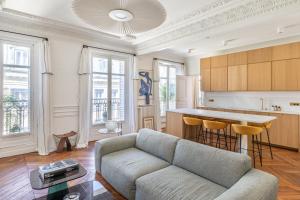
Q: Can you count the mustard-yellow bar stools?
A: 4